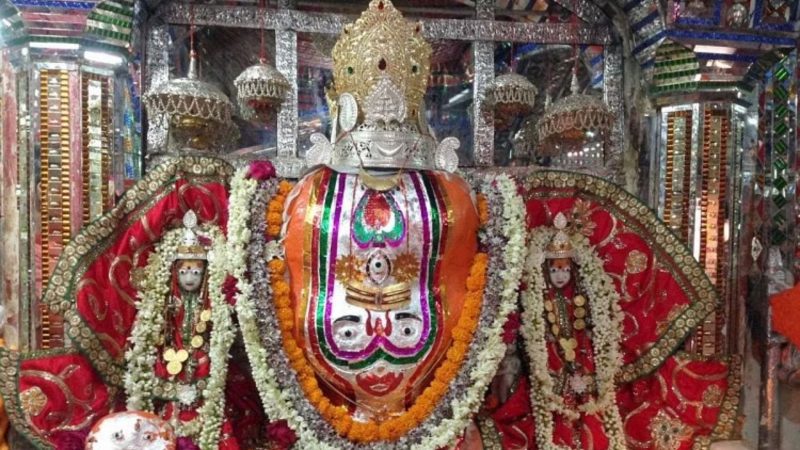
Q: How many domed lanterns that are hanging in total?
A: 4